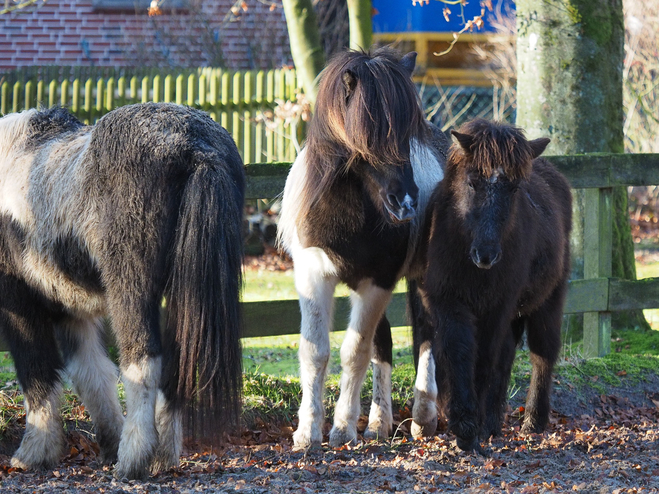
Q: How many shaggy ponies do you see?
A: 3